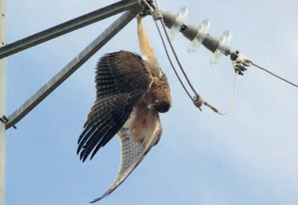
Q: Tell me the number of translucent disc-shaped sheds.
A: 3